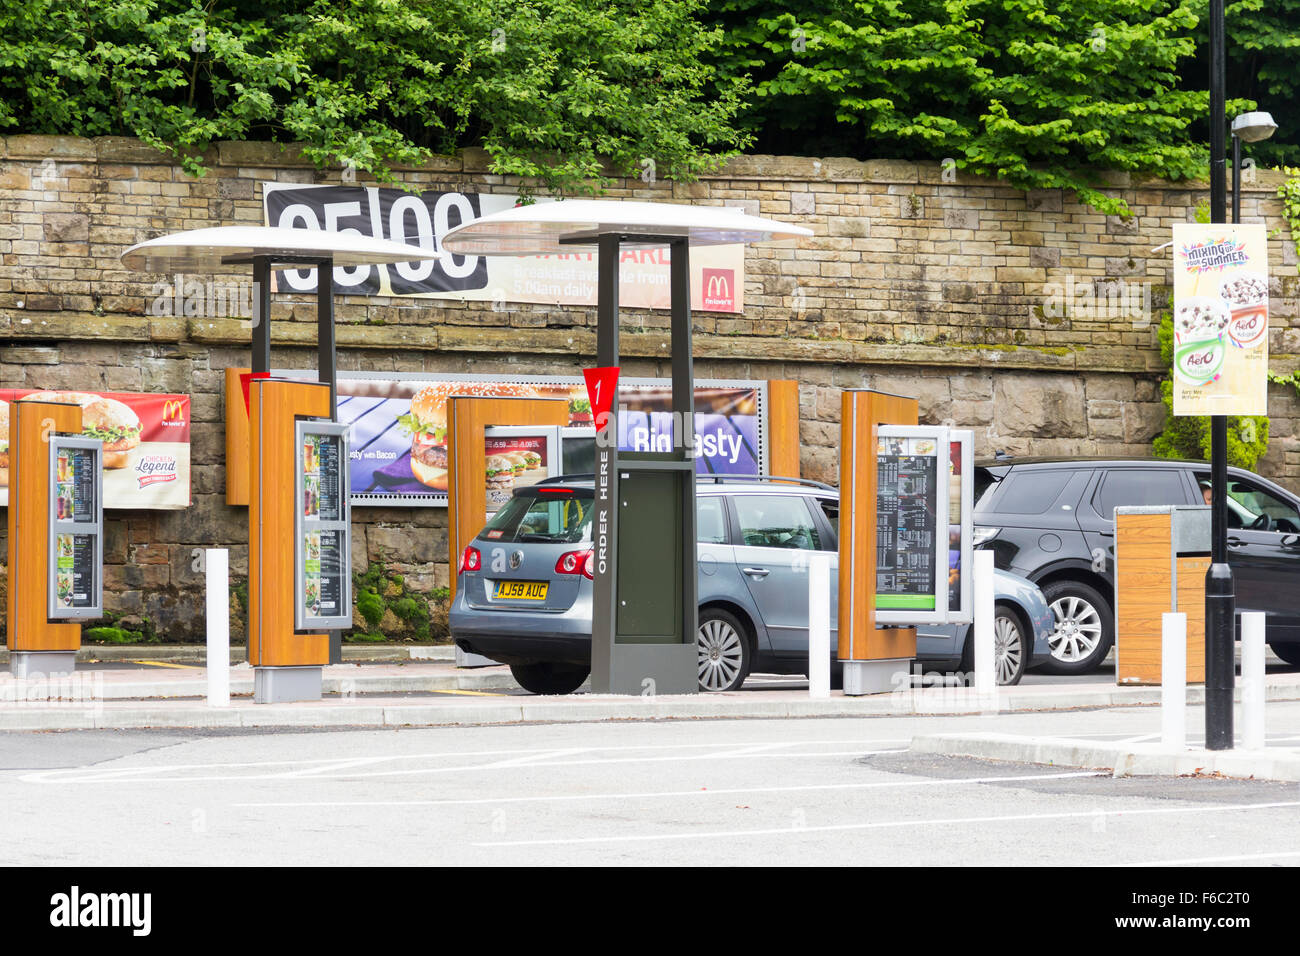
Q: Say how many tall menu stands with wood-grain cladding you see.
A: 4